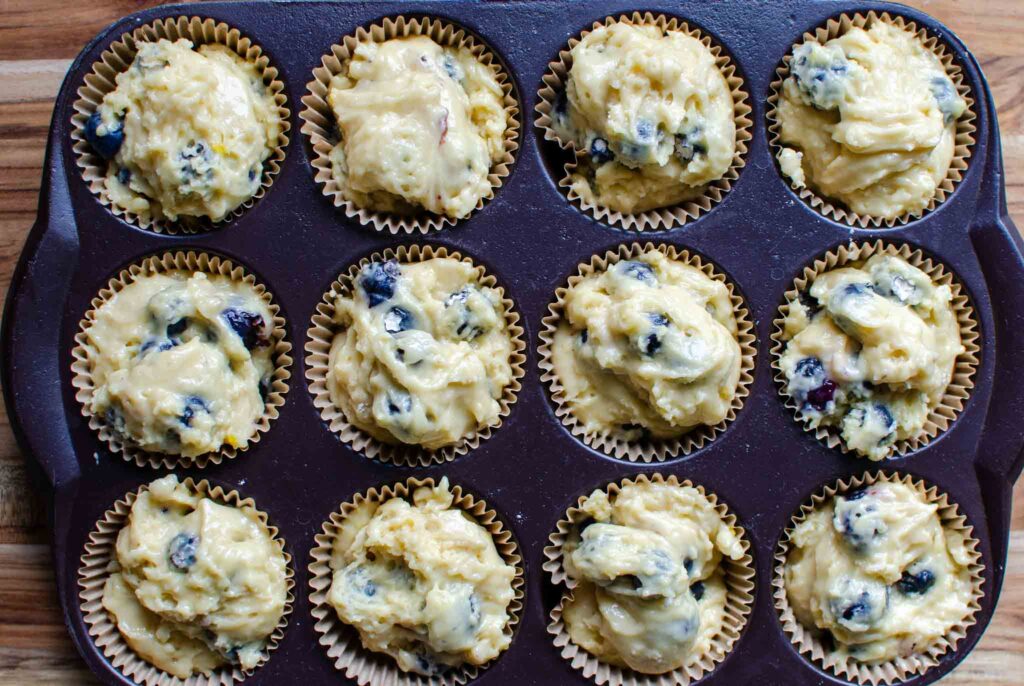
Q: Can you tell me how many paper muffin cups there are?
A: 12